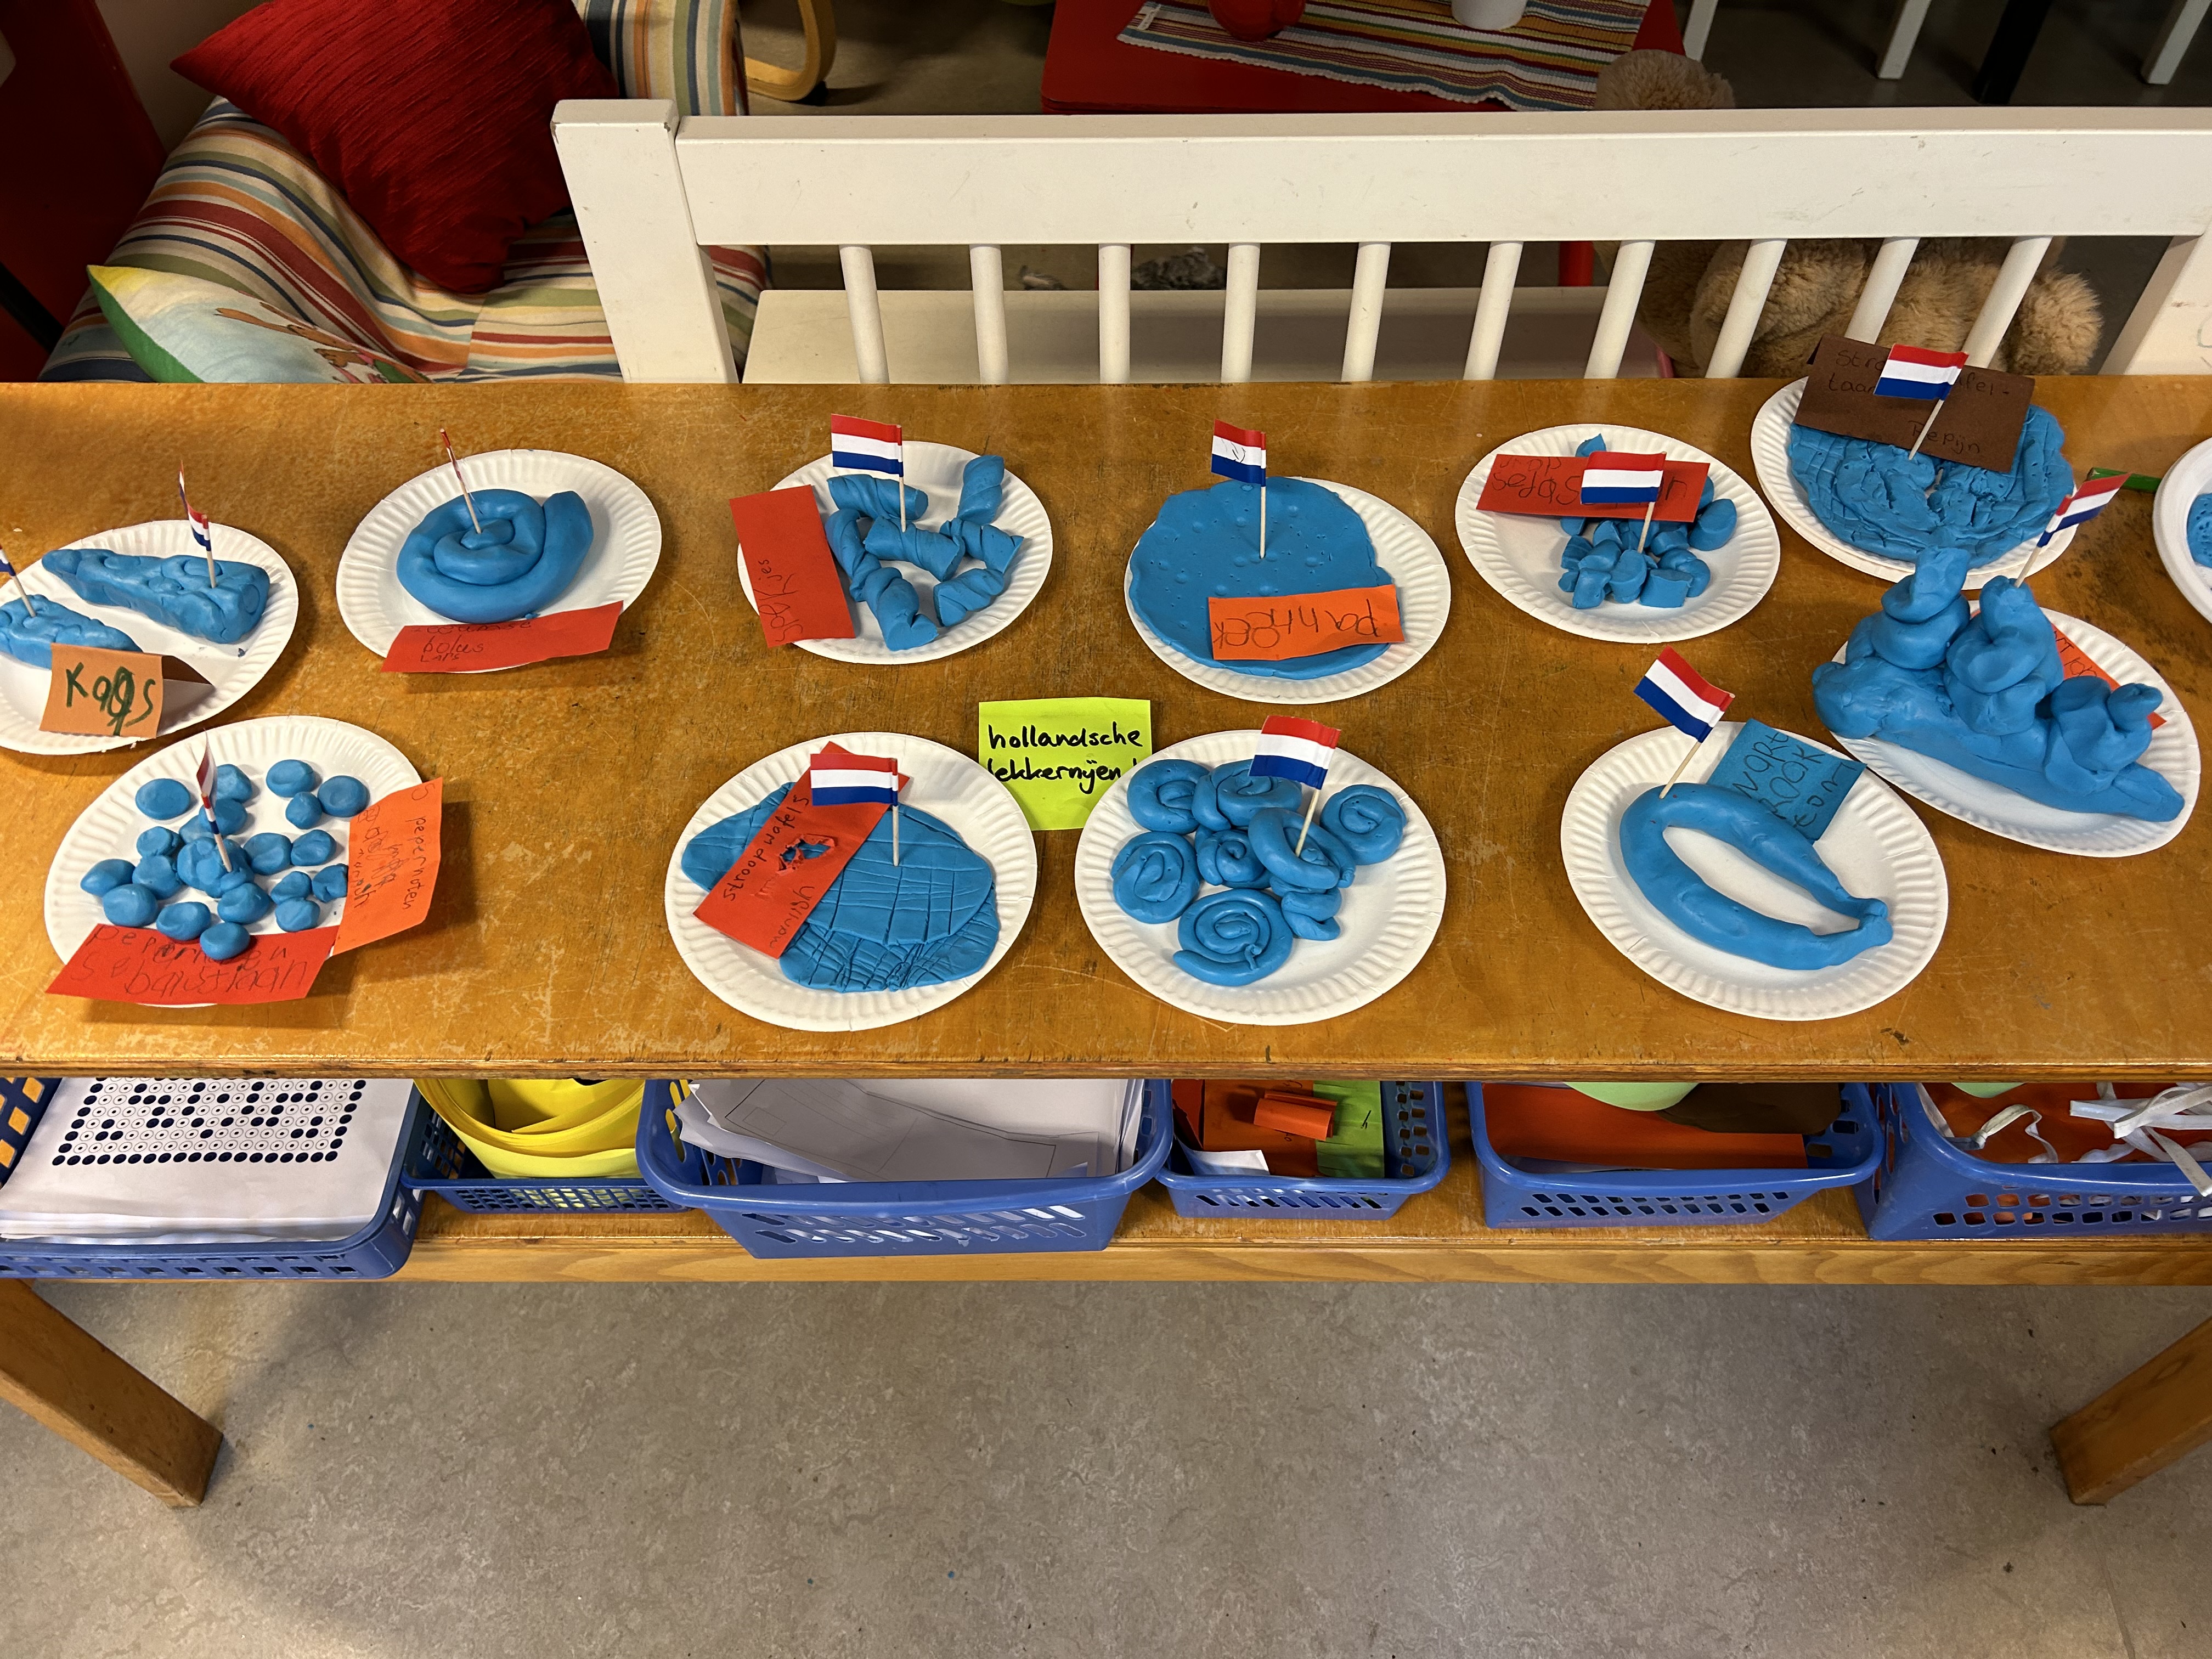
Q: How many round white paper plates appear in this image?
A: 12